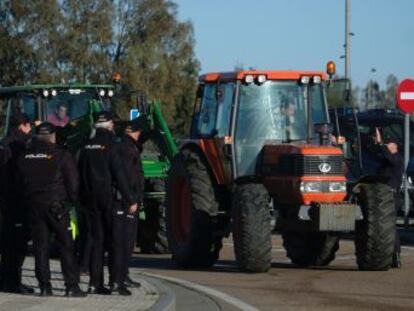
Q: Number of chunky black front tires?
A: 2